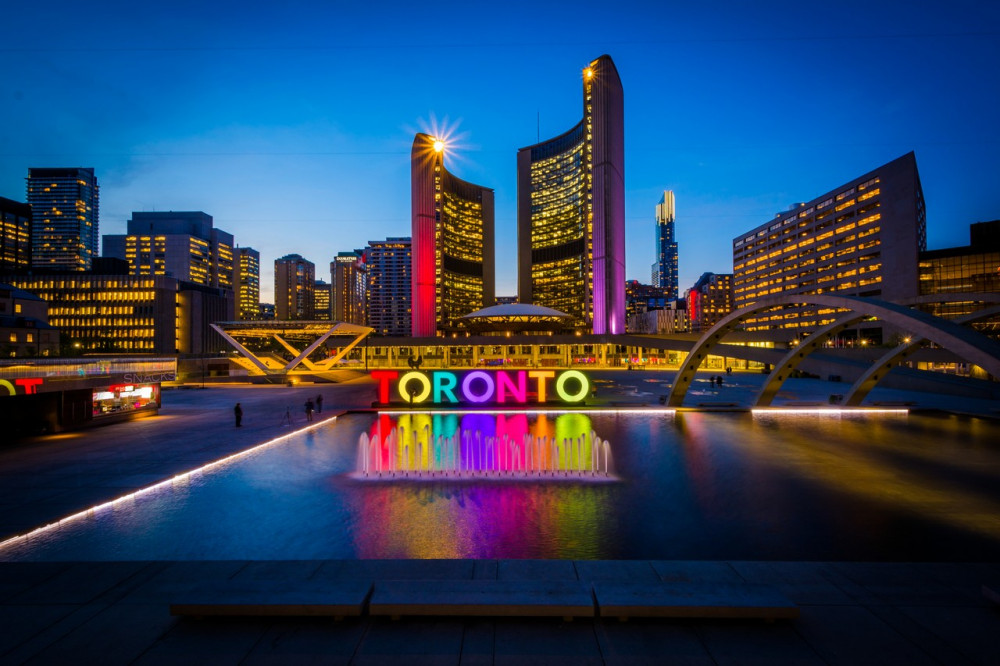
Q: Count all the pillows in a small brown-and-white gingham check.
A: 0